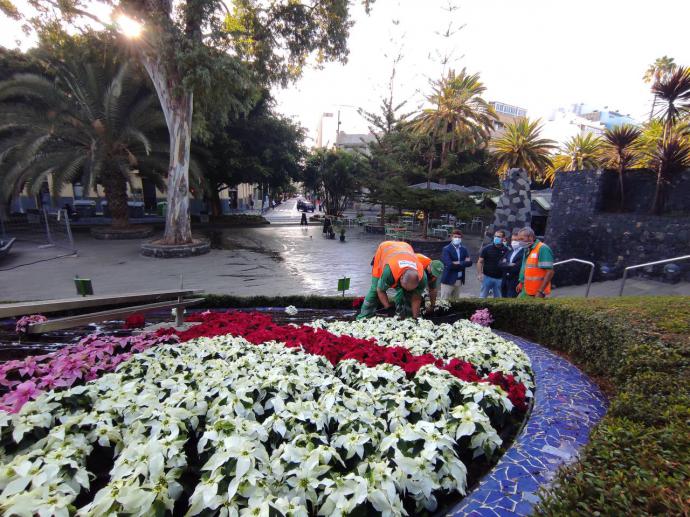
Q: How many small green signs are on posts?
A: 2